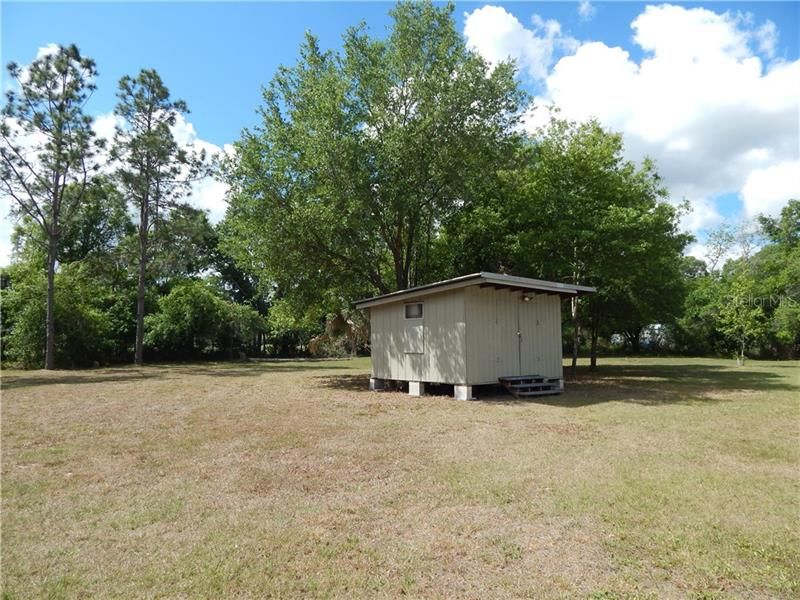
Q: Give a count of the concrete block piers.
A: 4